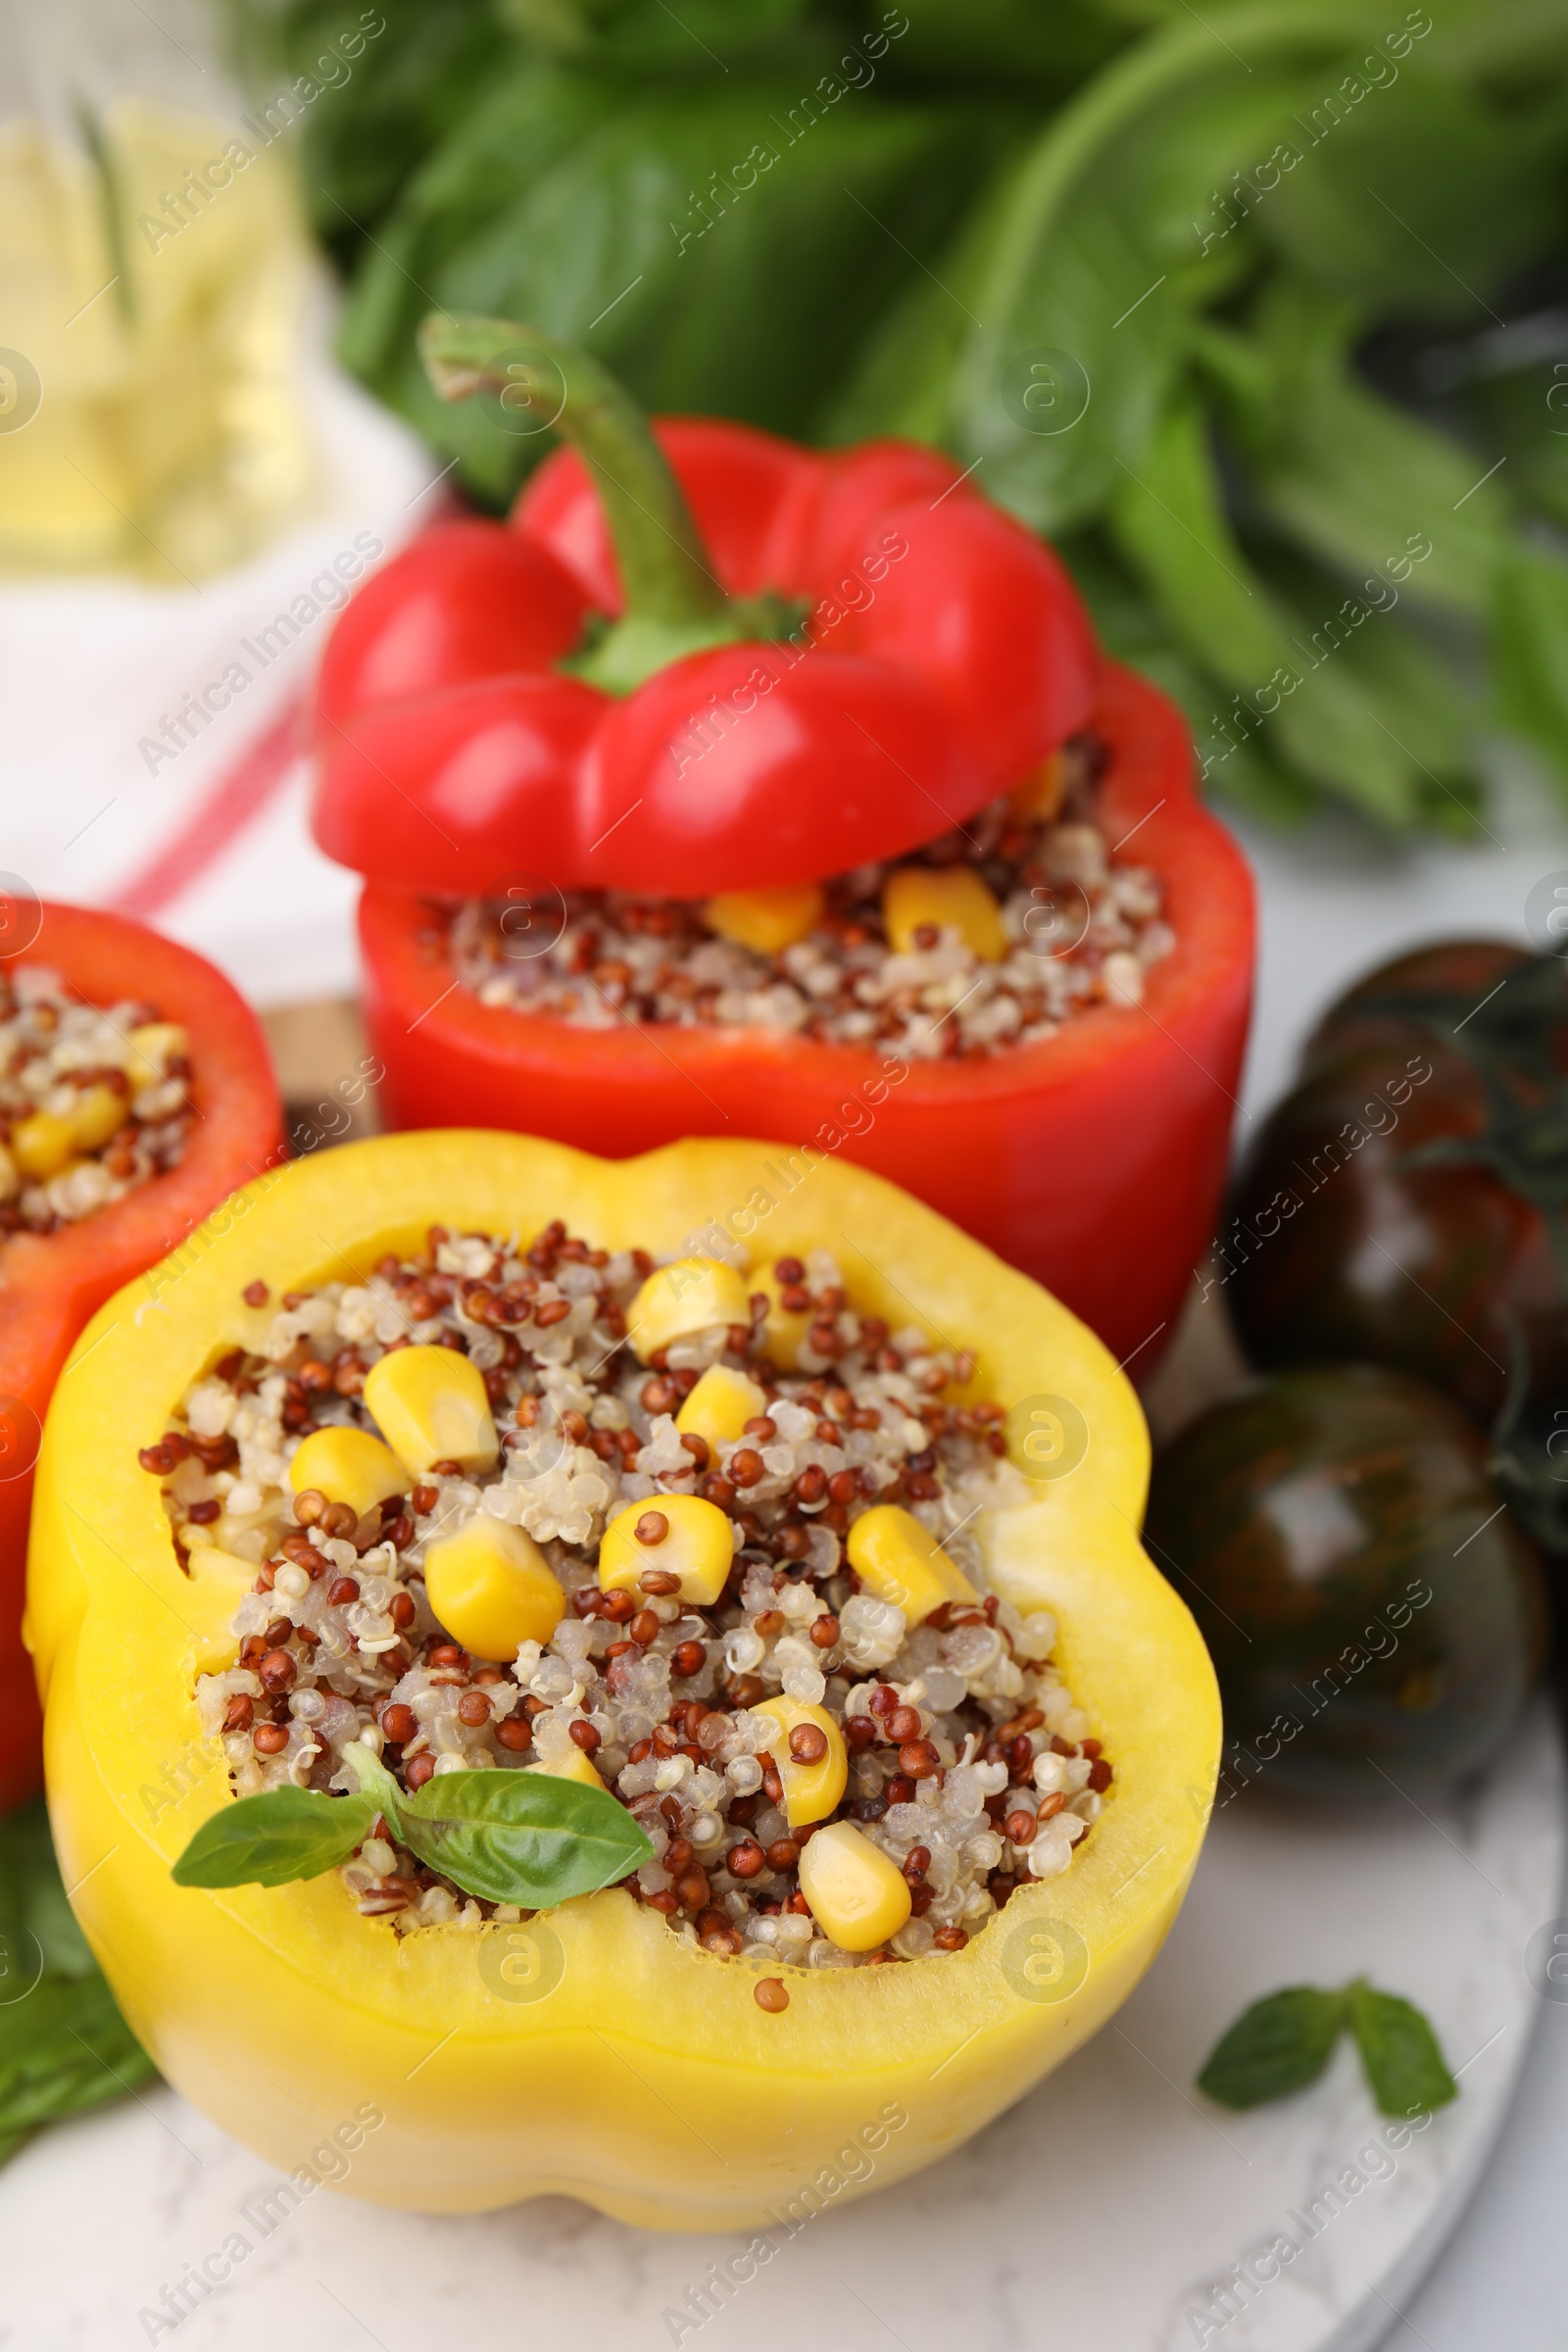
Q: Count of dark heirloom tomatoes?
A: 3